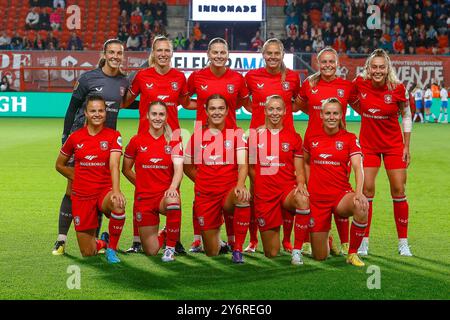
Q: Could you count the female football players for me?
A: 11